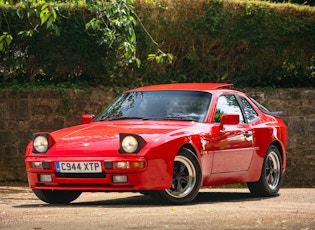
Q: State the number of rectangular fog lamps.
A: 2